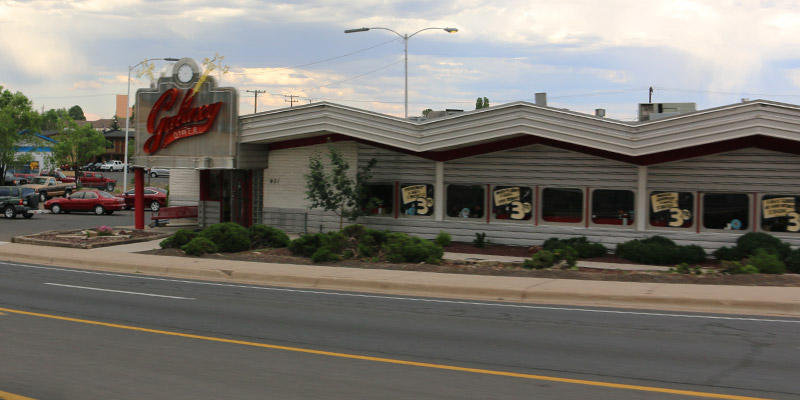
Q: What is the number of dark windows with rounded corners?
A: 9